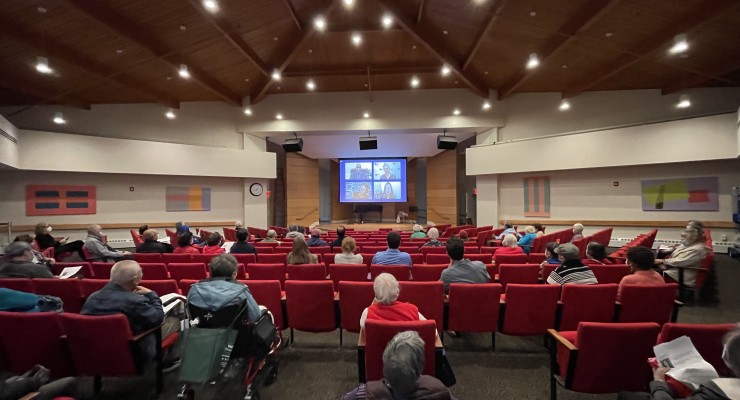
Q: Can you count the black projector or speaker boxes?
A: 3